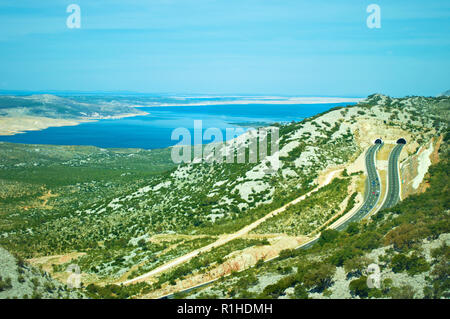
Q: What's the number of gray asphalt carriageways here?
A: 2